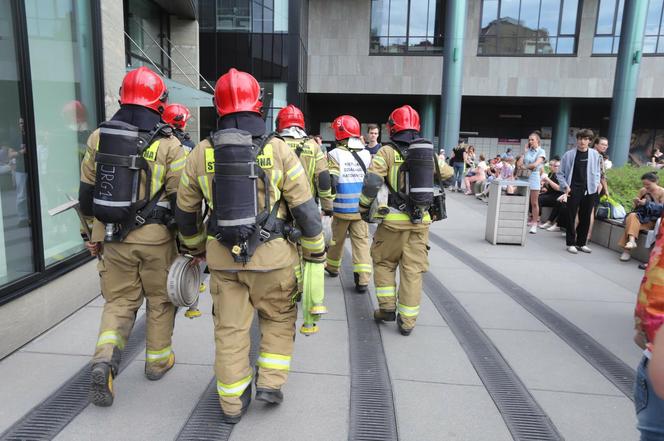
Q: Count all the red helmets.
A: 6